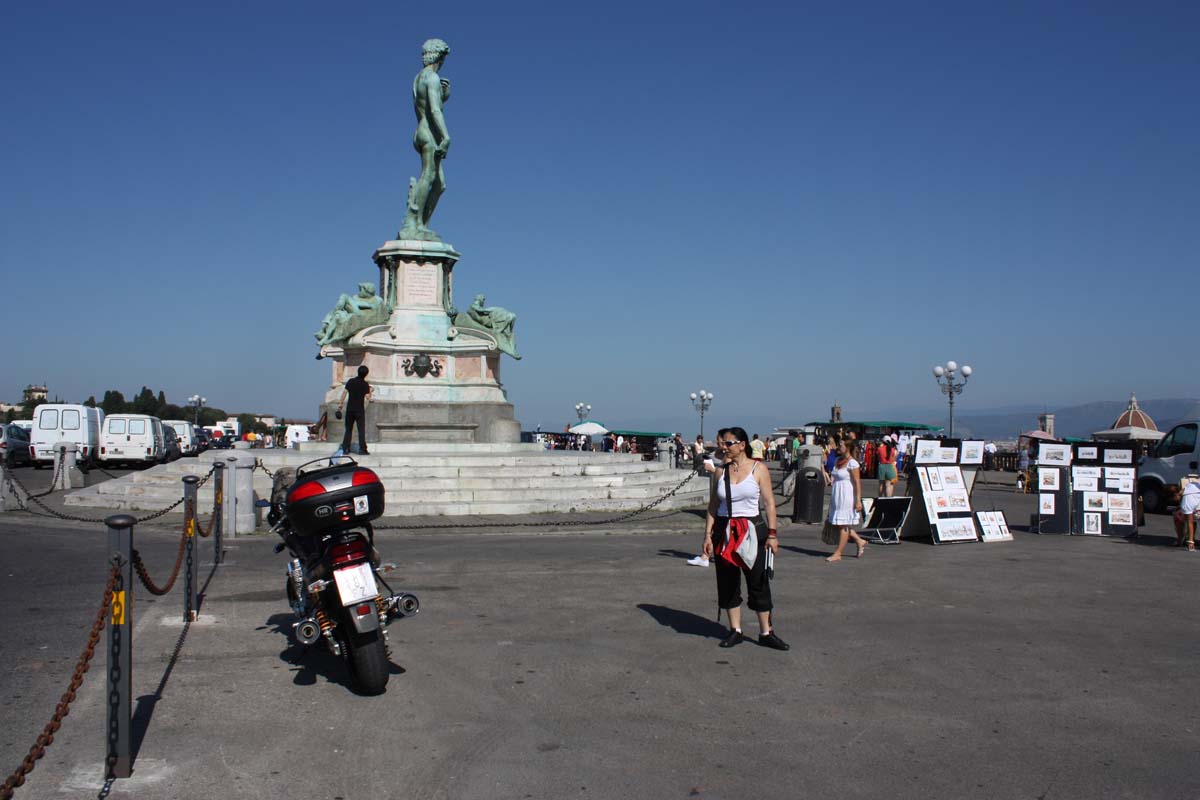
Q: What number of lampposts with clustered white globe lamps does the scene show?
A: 4